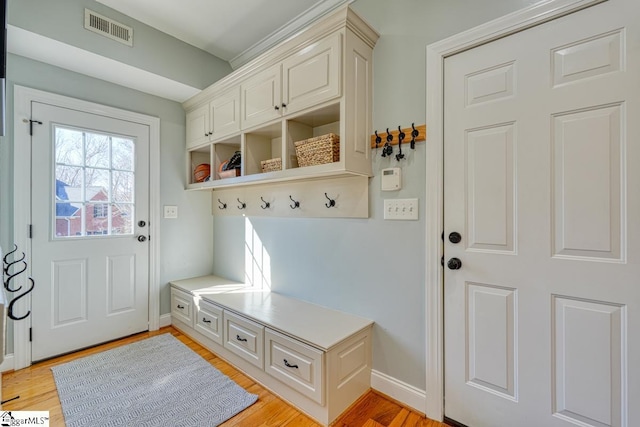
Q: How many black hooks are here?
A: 13